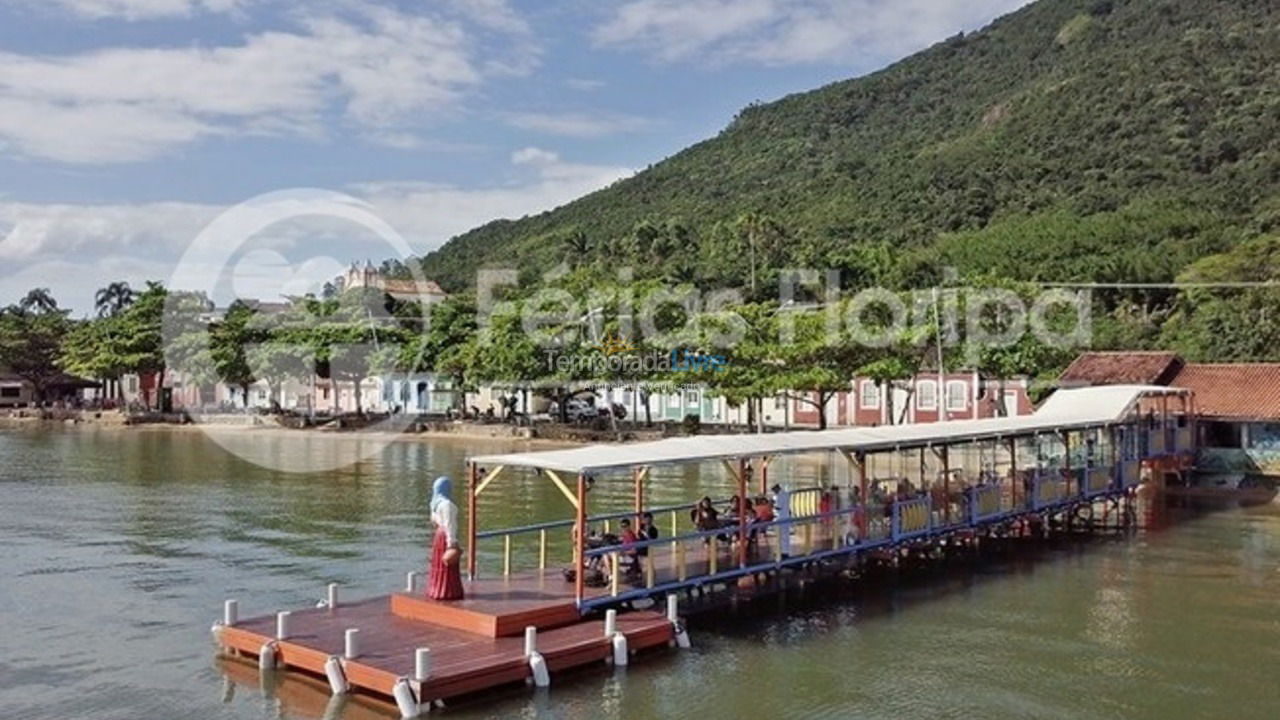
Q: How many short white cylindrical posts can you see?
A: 9